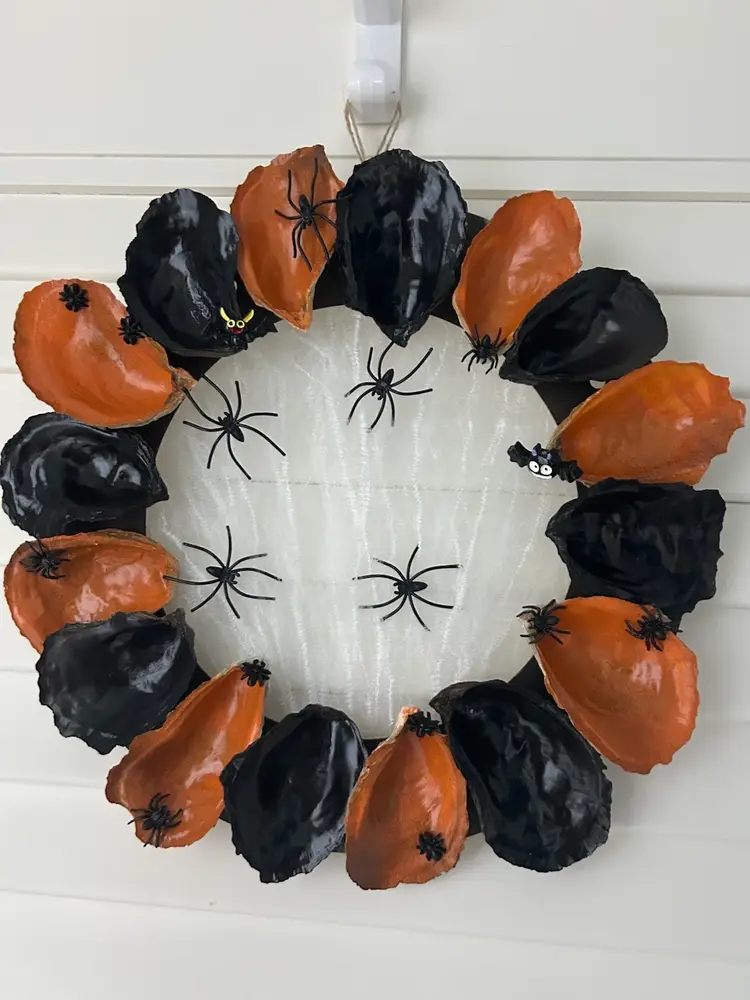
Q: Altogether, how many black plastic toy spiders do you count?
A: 15